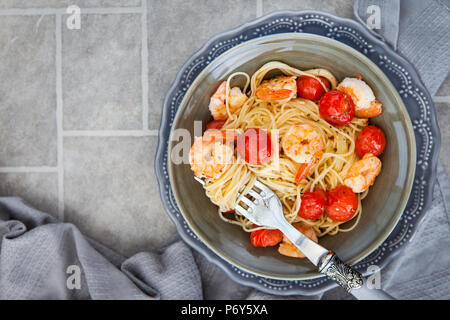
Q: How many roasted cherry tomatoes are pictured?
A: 8